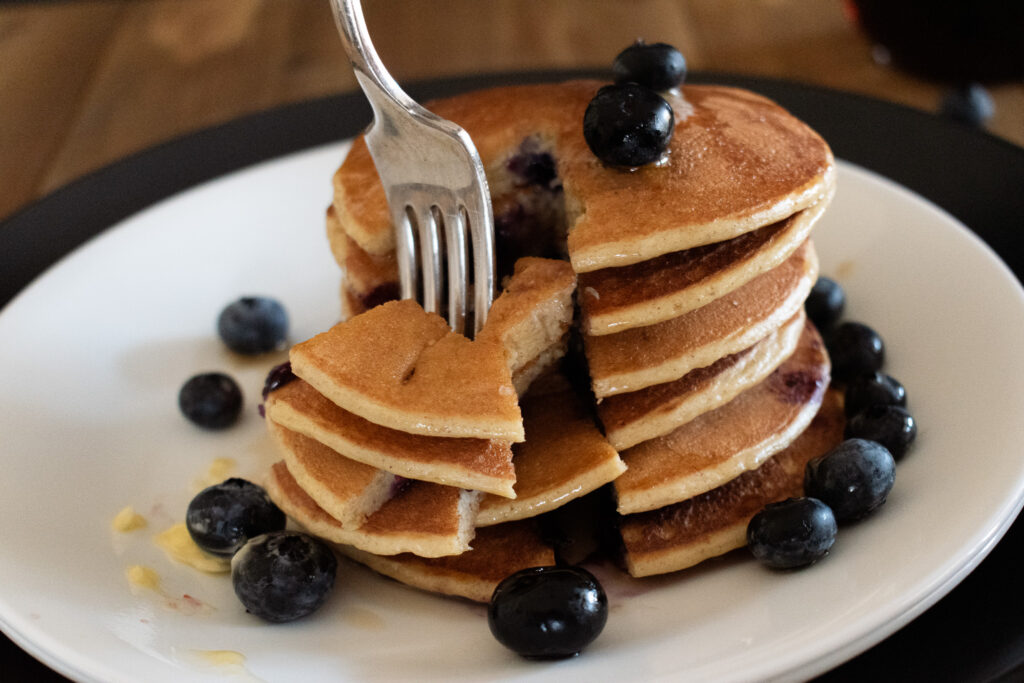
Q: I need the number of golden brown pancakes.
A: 6